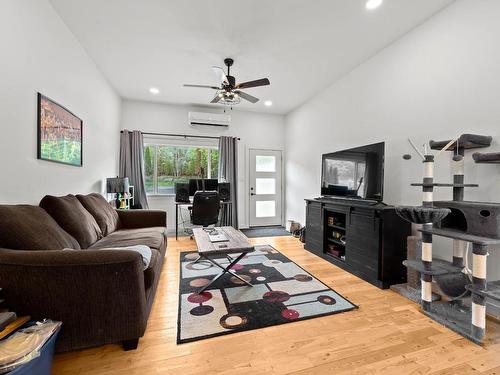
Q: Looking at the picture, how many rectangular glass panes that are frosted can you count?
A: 3